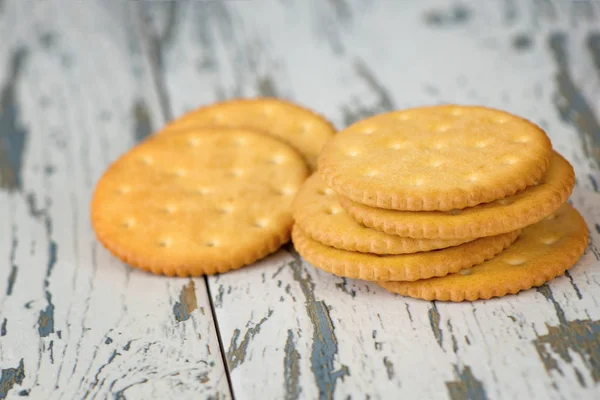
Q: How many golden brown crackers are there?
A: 7